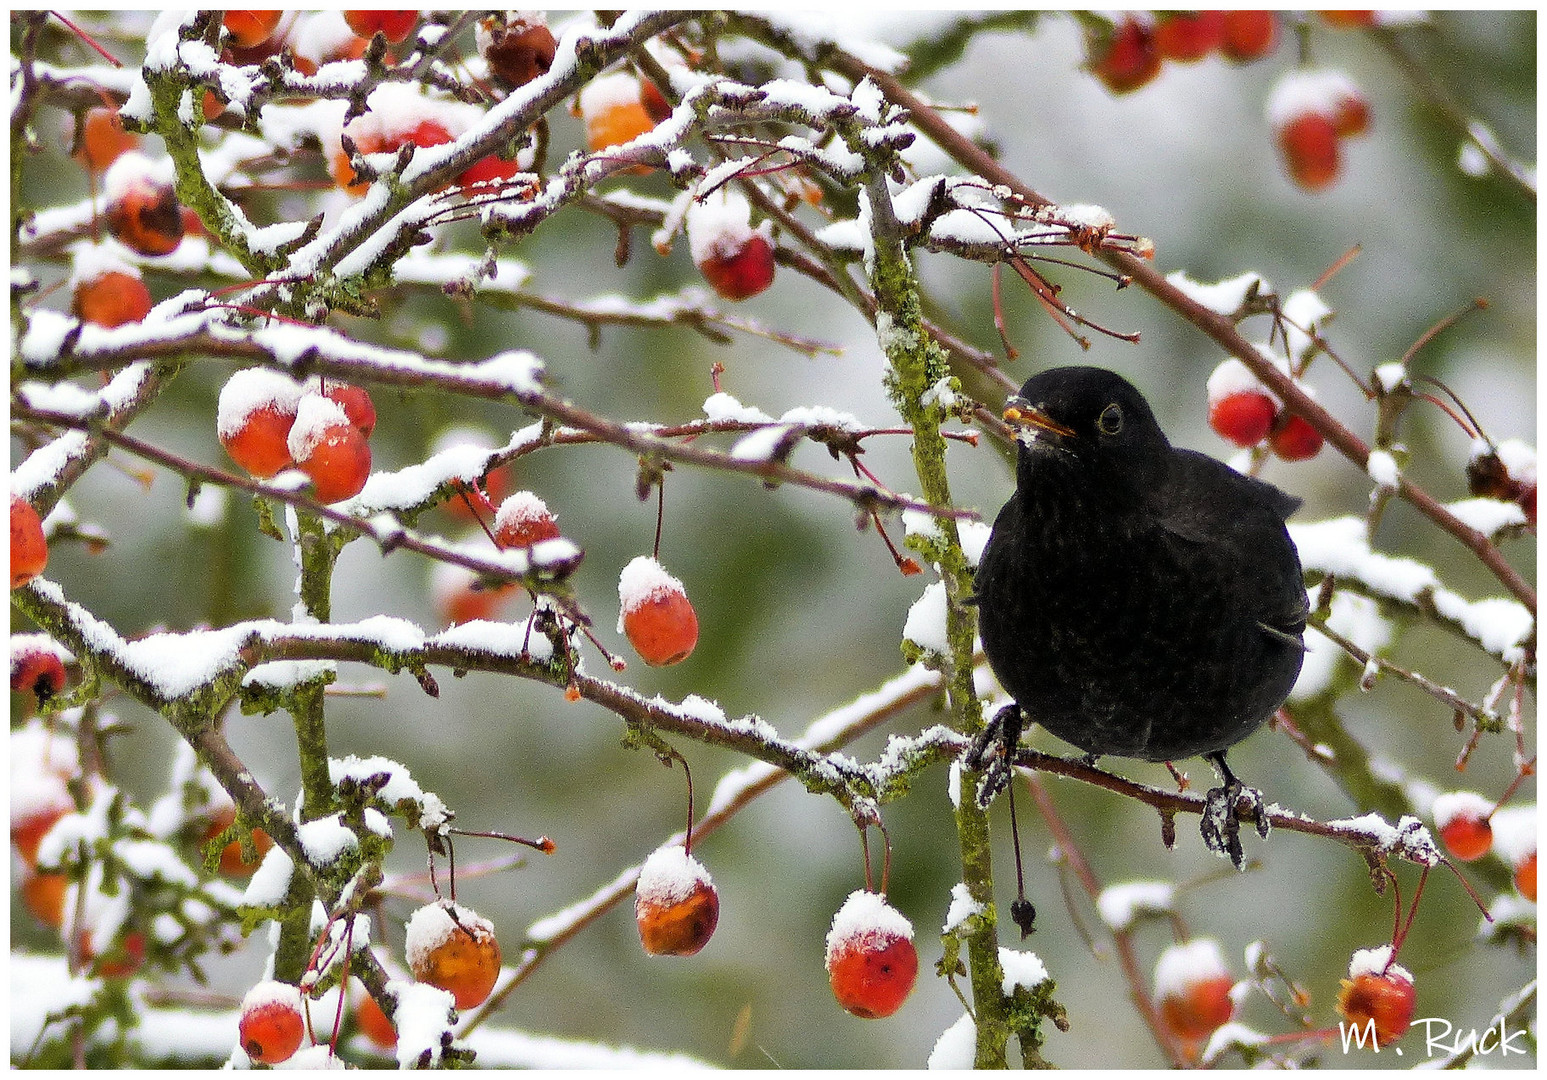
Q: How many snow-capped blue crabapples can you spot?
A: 0